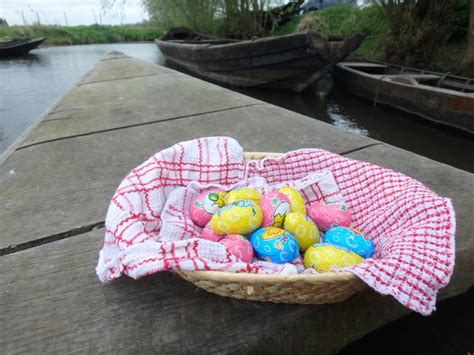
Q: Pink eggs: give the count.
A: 5